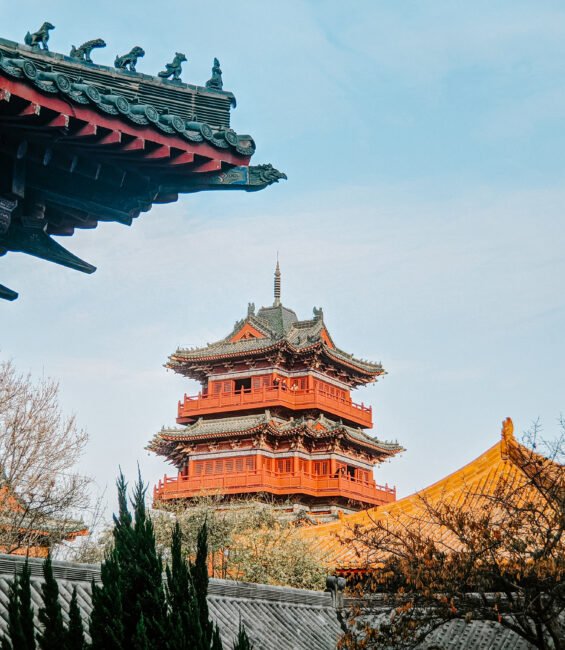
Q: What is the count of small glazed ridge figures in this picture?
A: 5